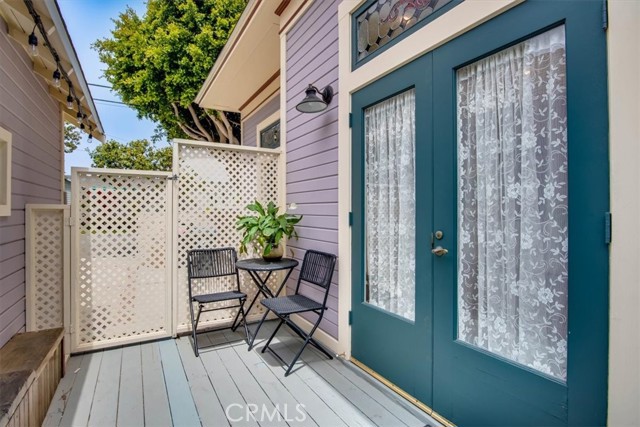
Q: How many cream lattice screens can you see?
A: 3